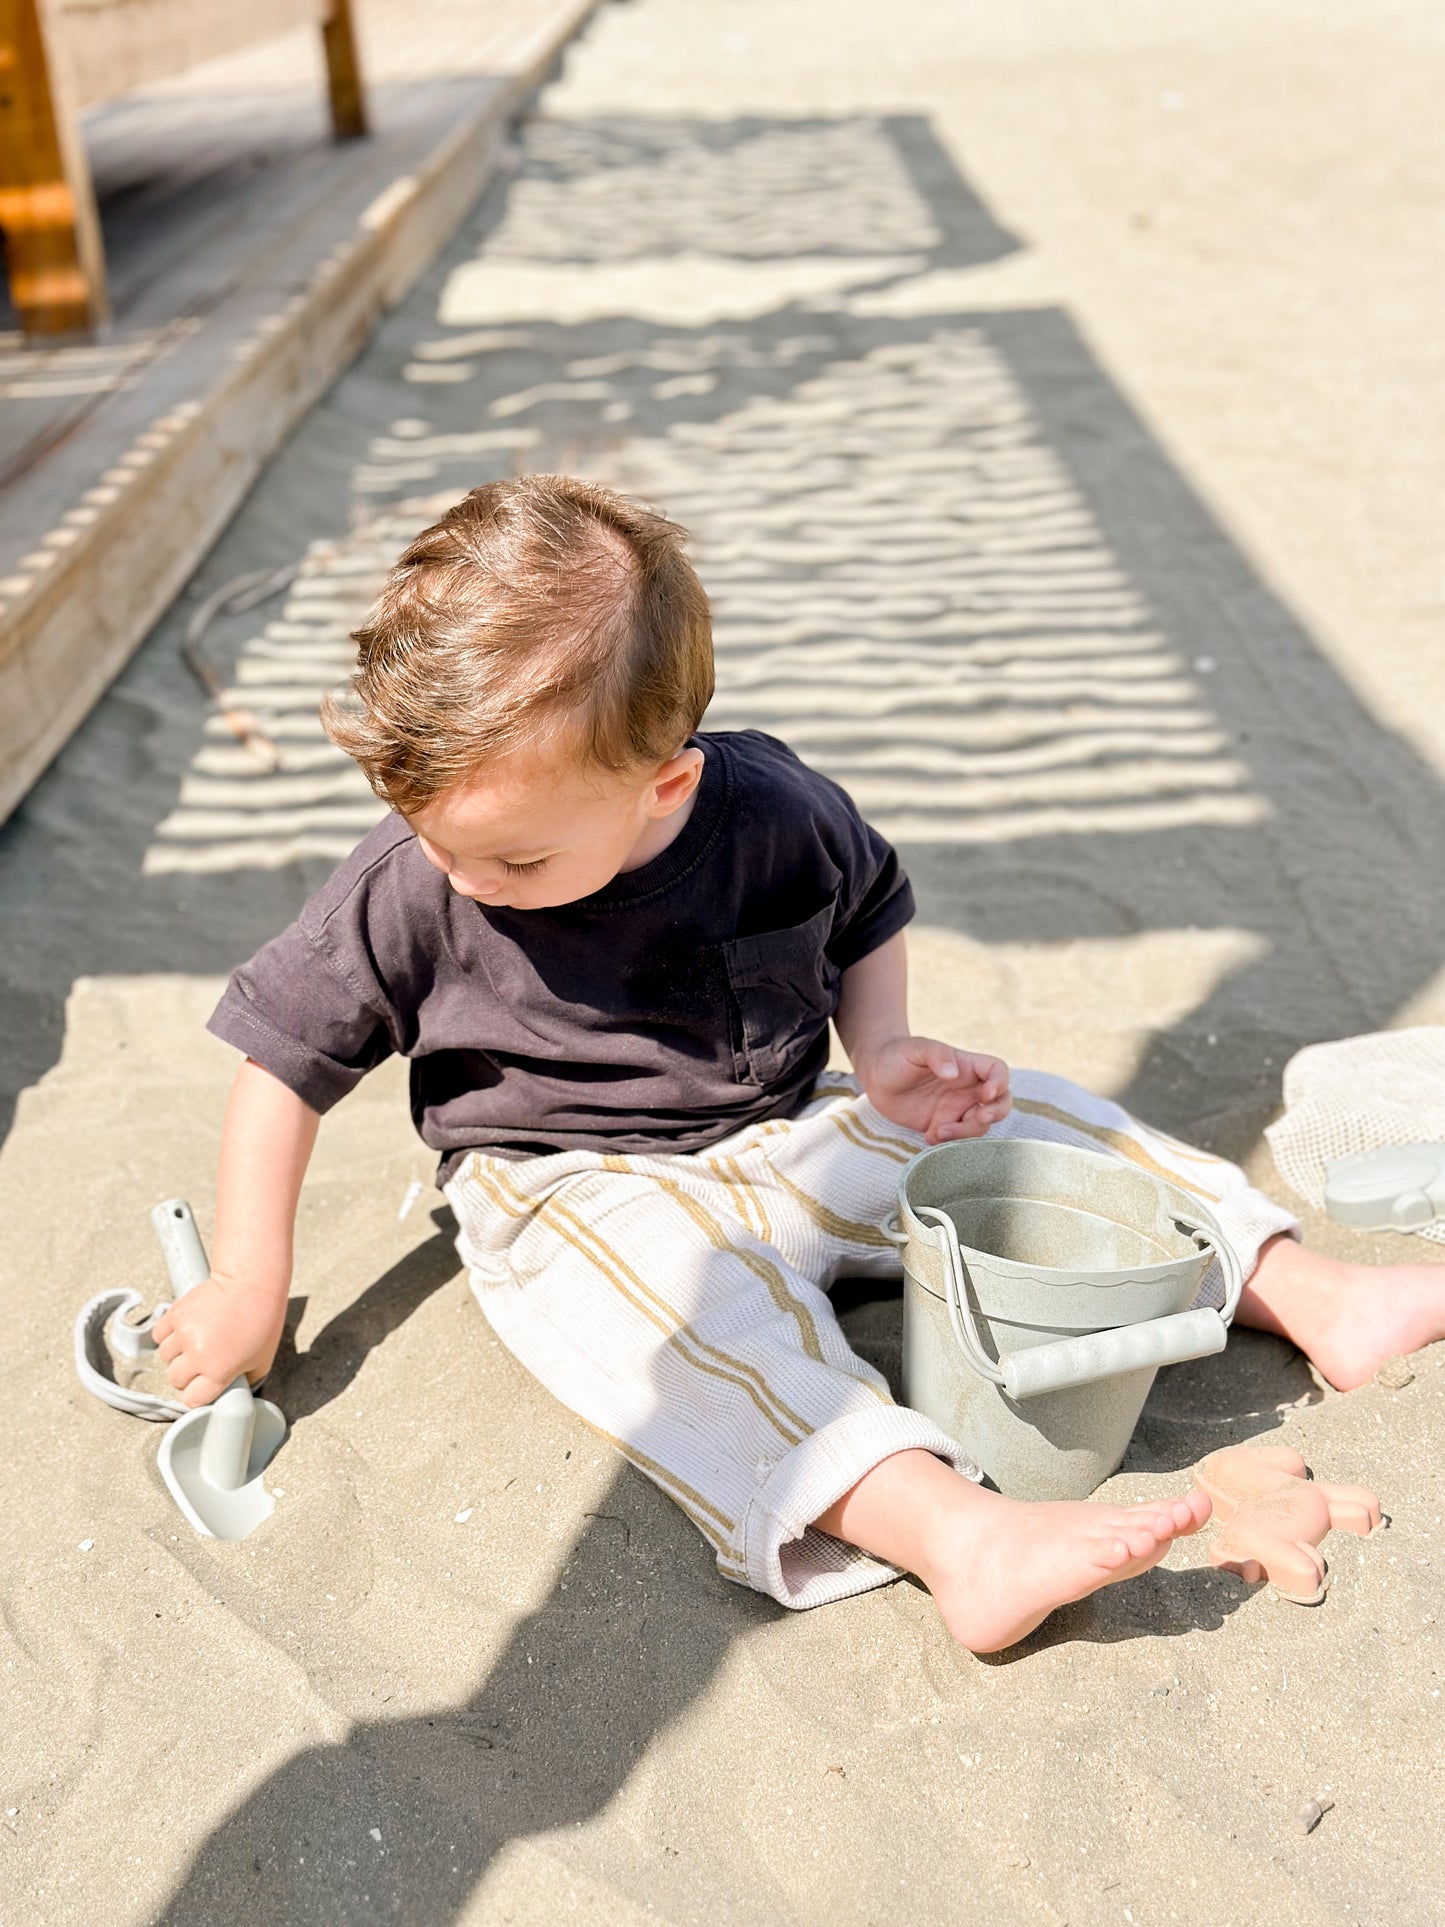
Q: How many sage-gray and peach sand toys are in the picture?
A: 5